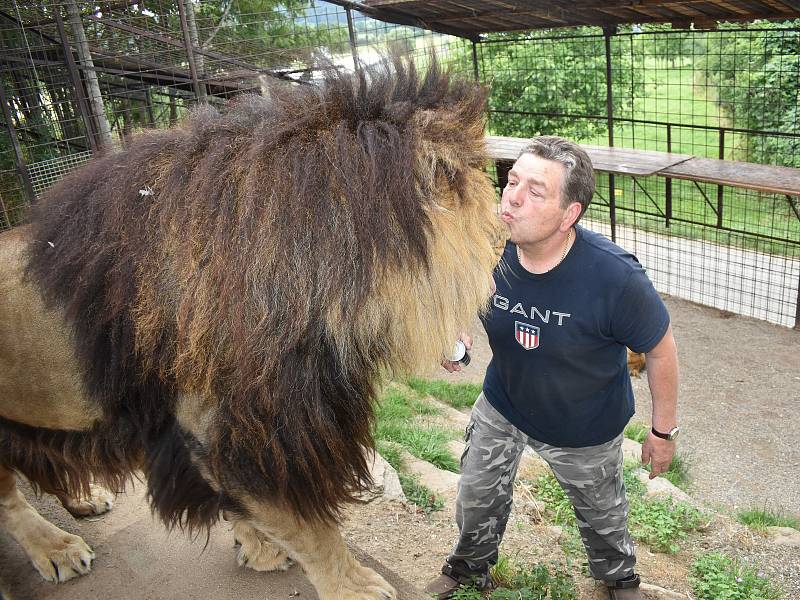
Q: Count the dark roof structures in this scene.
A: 1